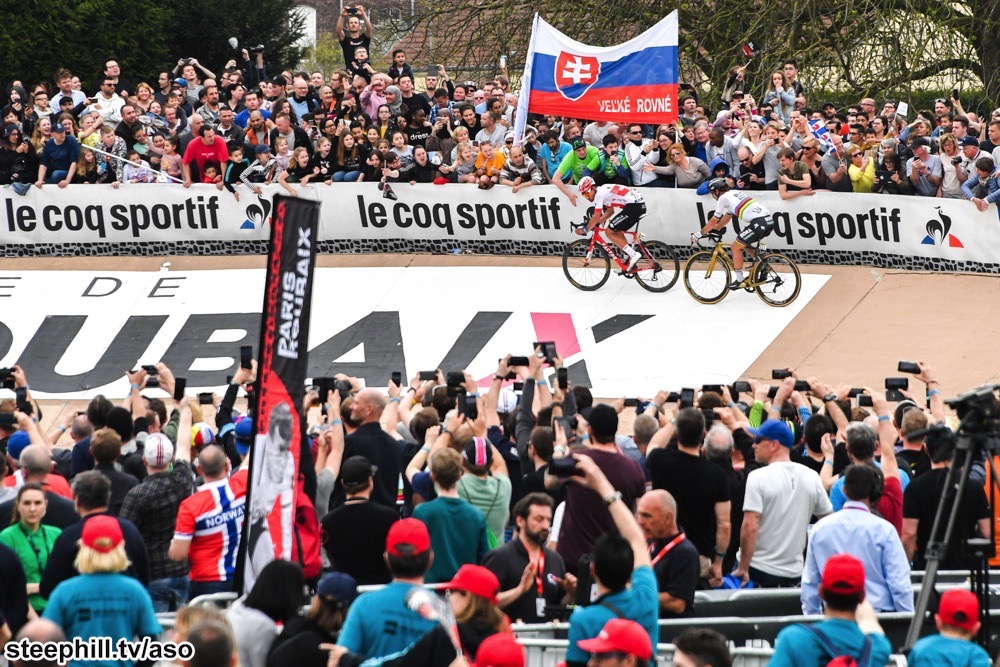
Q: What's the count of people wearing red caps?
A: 7